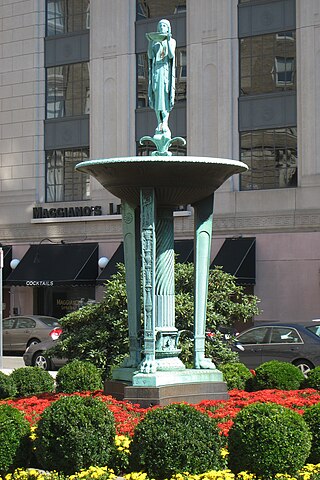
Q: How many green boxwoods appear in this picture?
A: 11